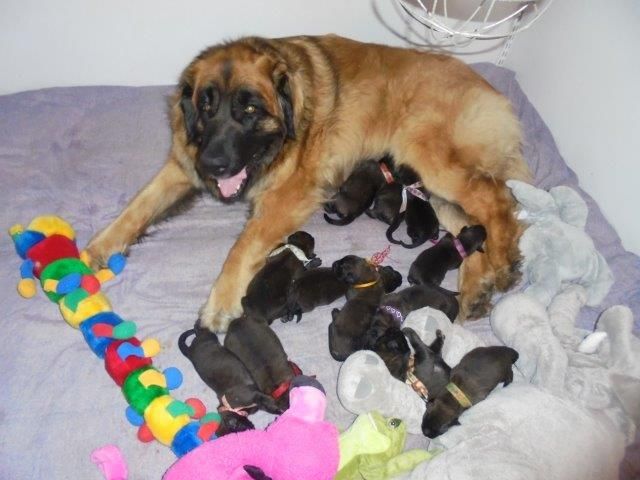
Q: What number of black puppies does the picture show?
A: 12